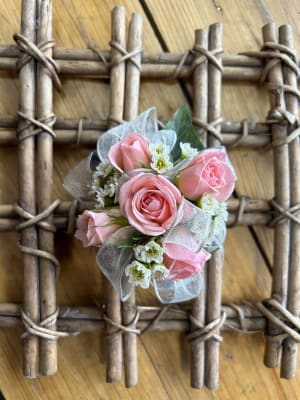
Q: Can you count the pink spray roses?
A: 5